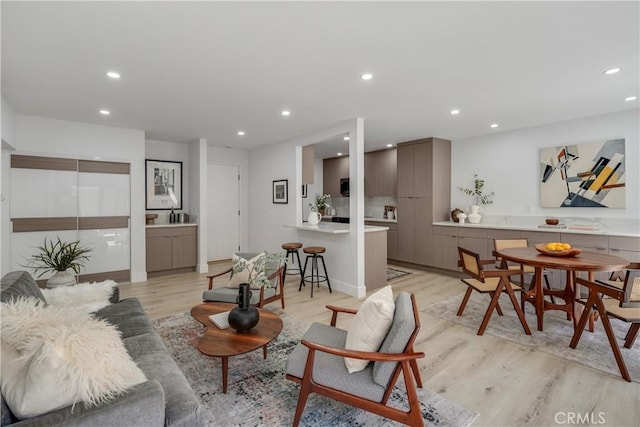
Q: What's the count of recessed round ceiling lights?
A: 12